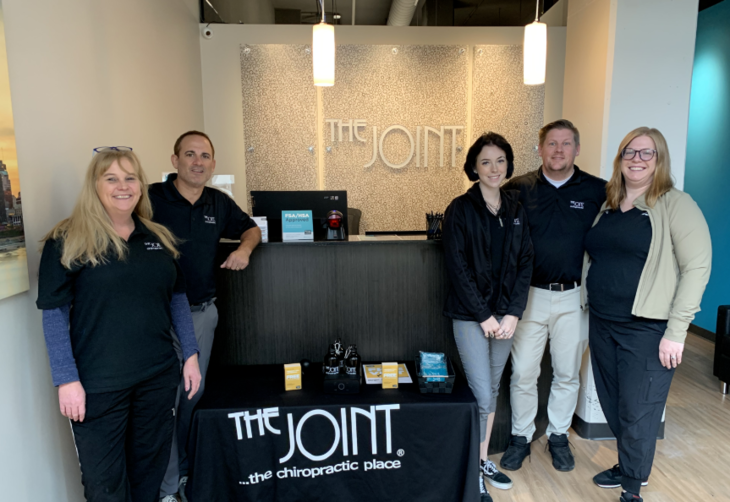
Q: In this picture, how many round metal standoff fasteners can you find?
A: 10